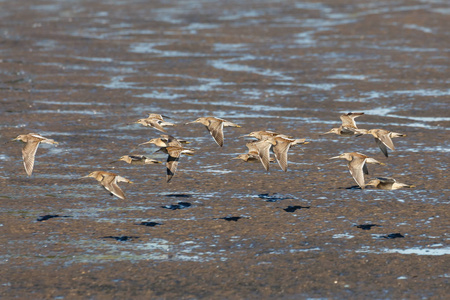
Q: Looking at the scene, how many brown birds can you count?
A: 14